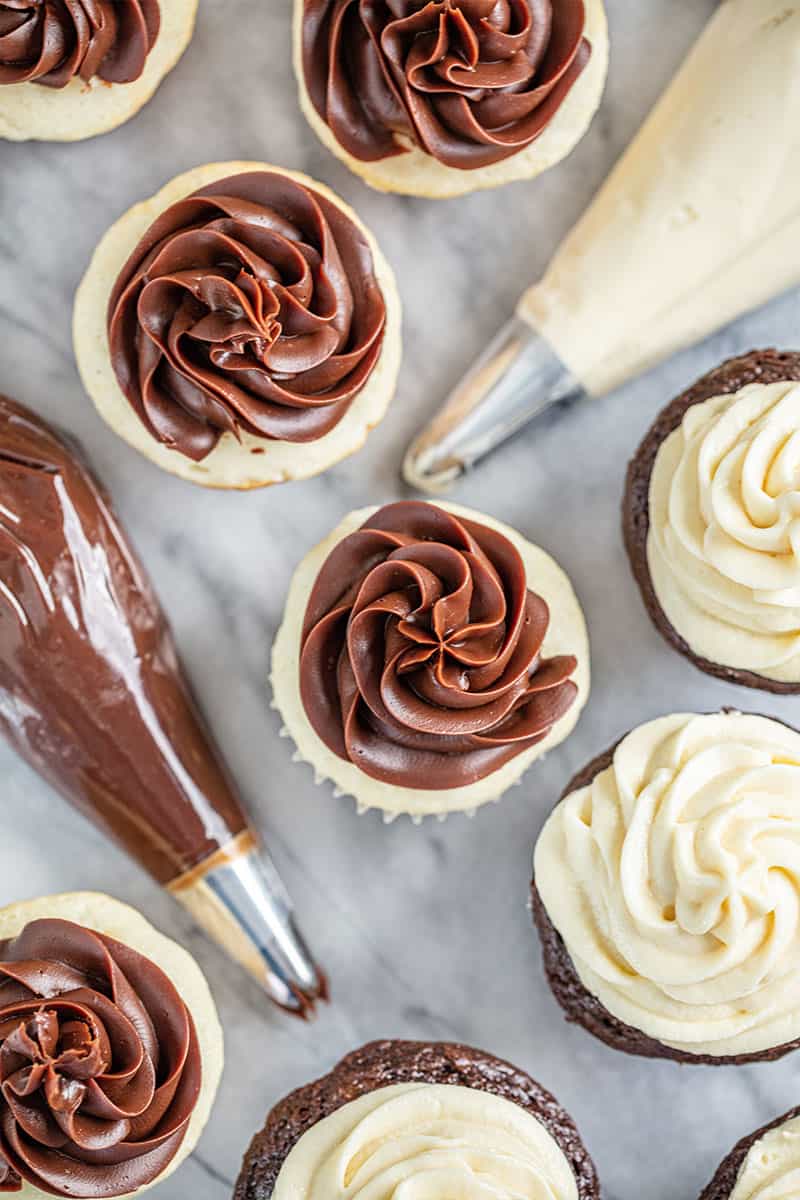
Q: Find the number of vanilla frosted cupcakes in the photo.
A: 4